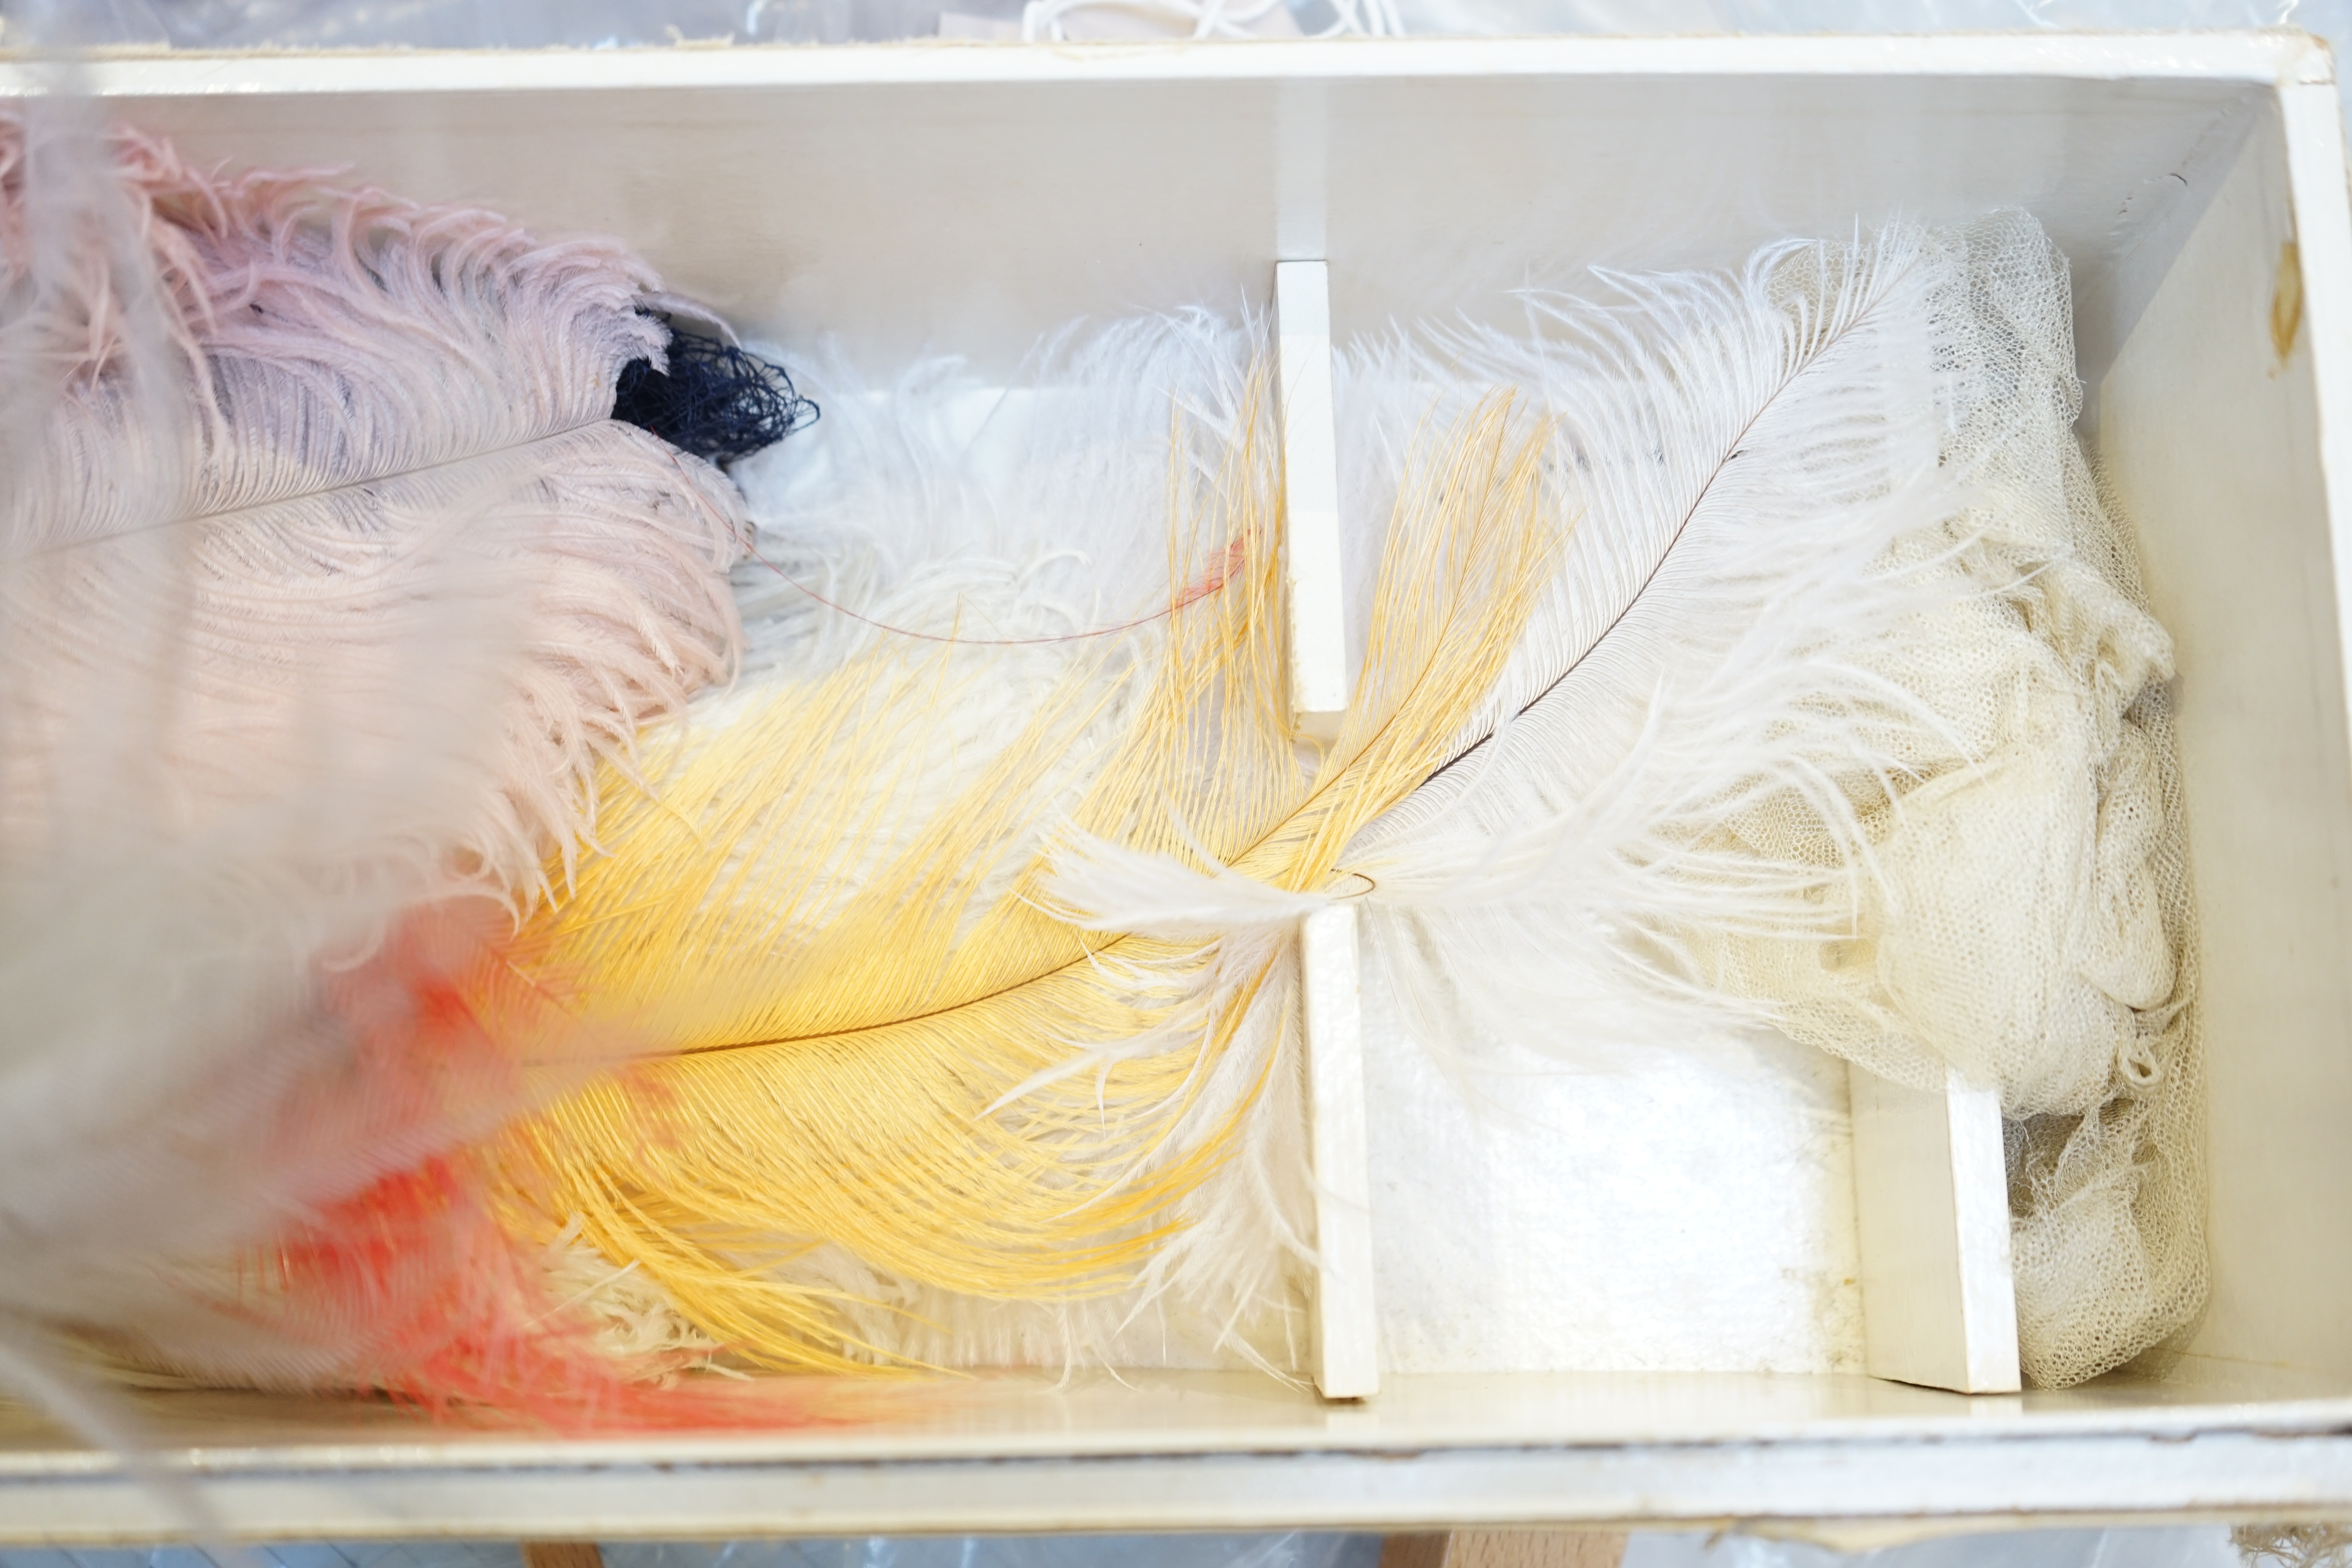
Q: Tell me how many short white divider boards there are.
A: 3